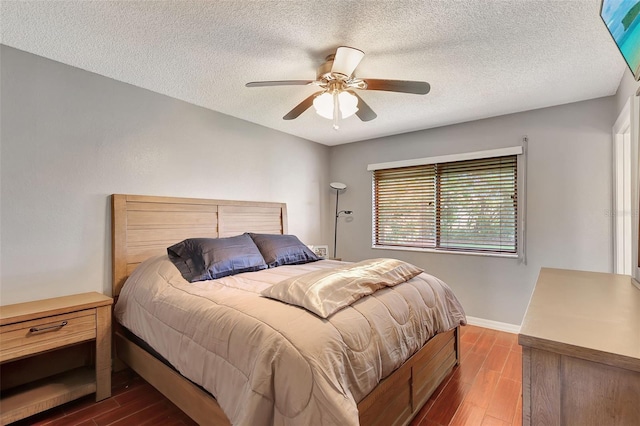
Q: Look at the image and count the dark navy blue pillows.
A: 2